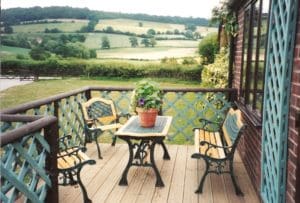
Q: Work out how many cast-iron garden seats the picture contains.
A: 3